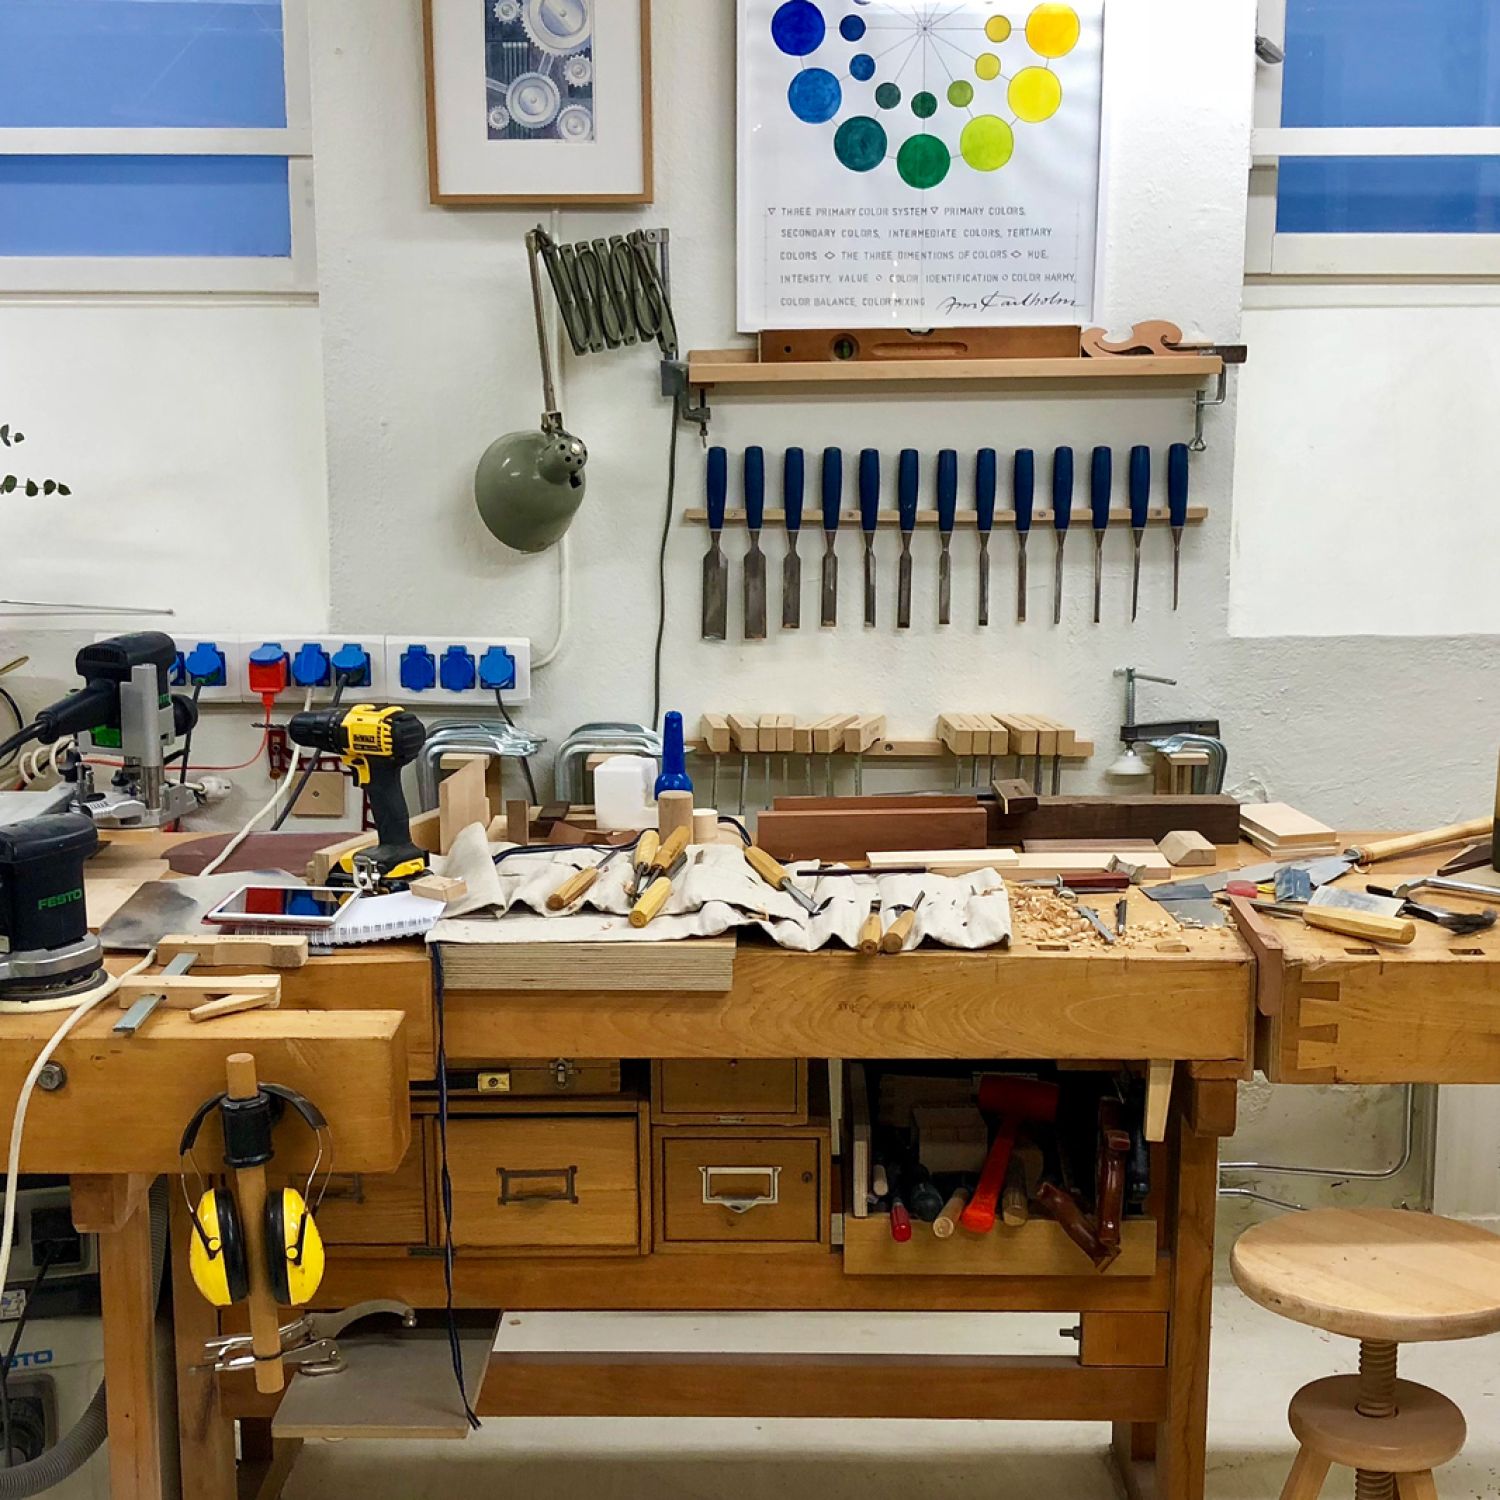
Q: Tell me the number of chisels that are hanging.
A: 13